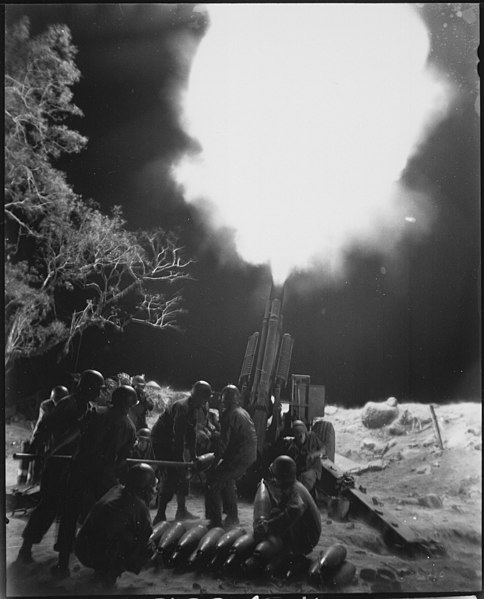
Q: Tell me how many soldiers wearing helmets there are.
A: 10